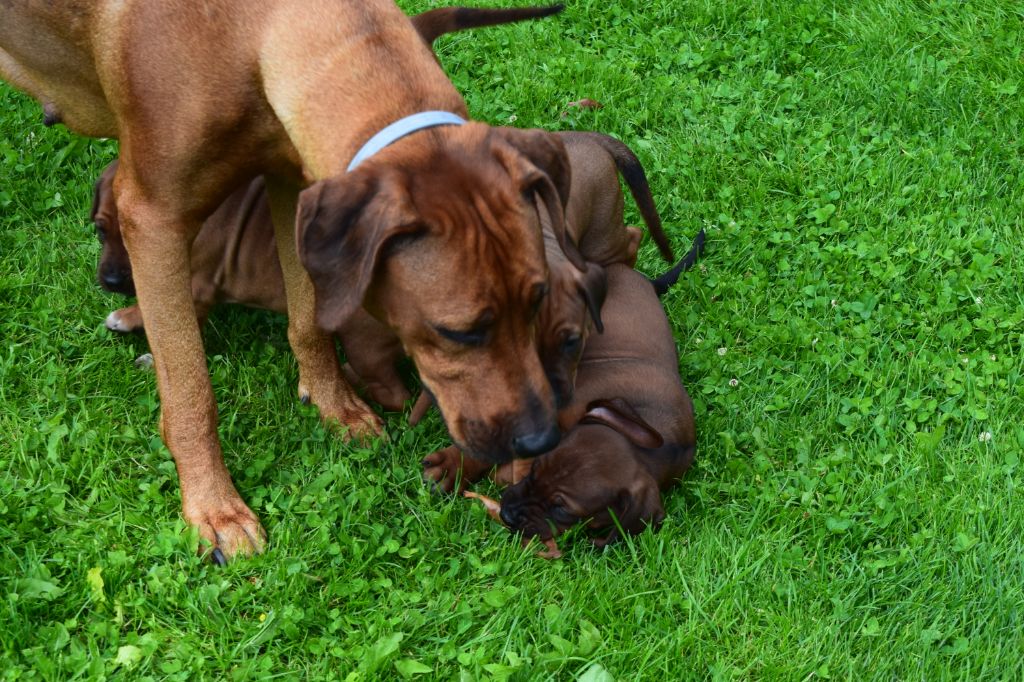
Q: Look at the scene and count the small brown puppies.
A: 3